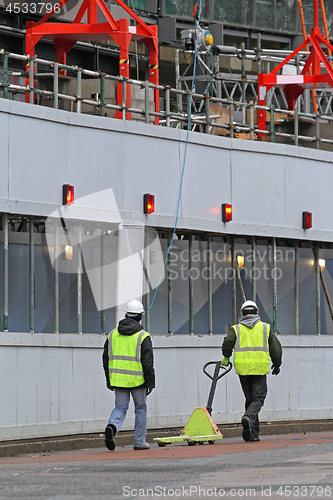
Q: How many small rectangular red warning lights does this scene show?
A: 4